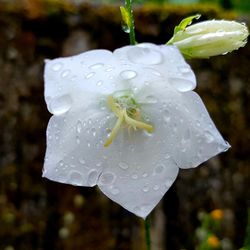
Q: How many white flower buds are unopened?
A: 1